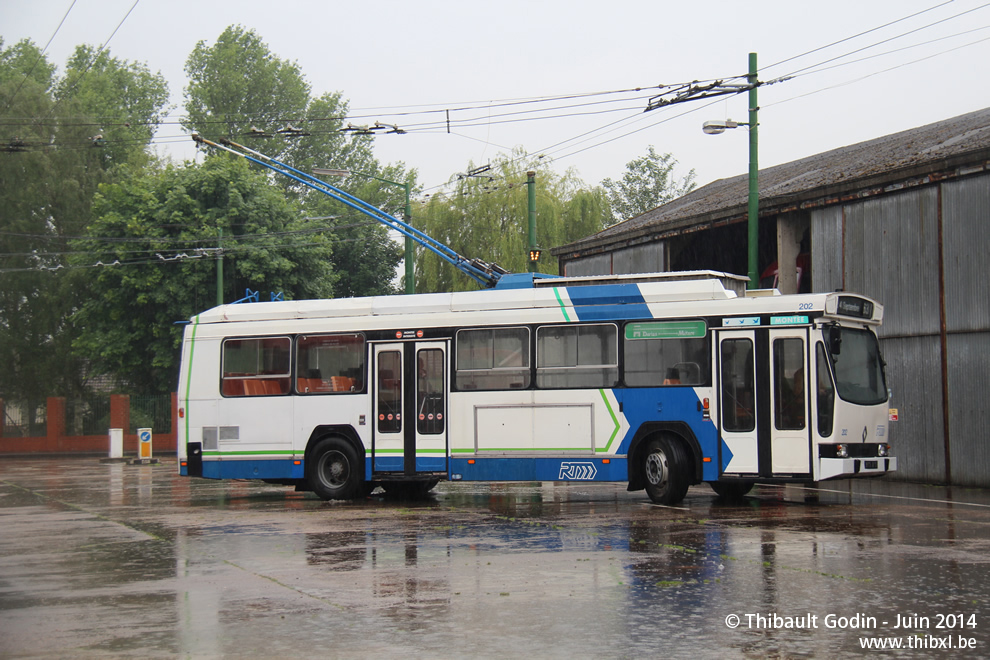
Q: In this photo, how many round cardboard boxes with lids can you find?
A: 0